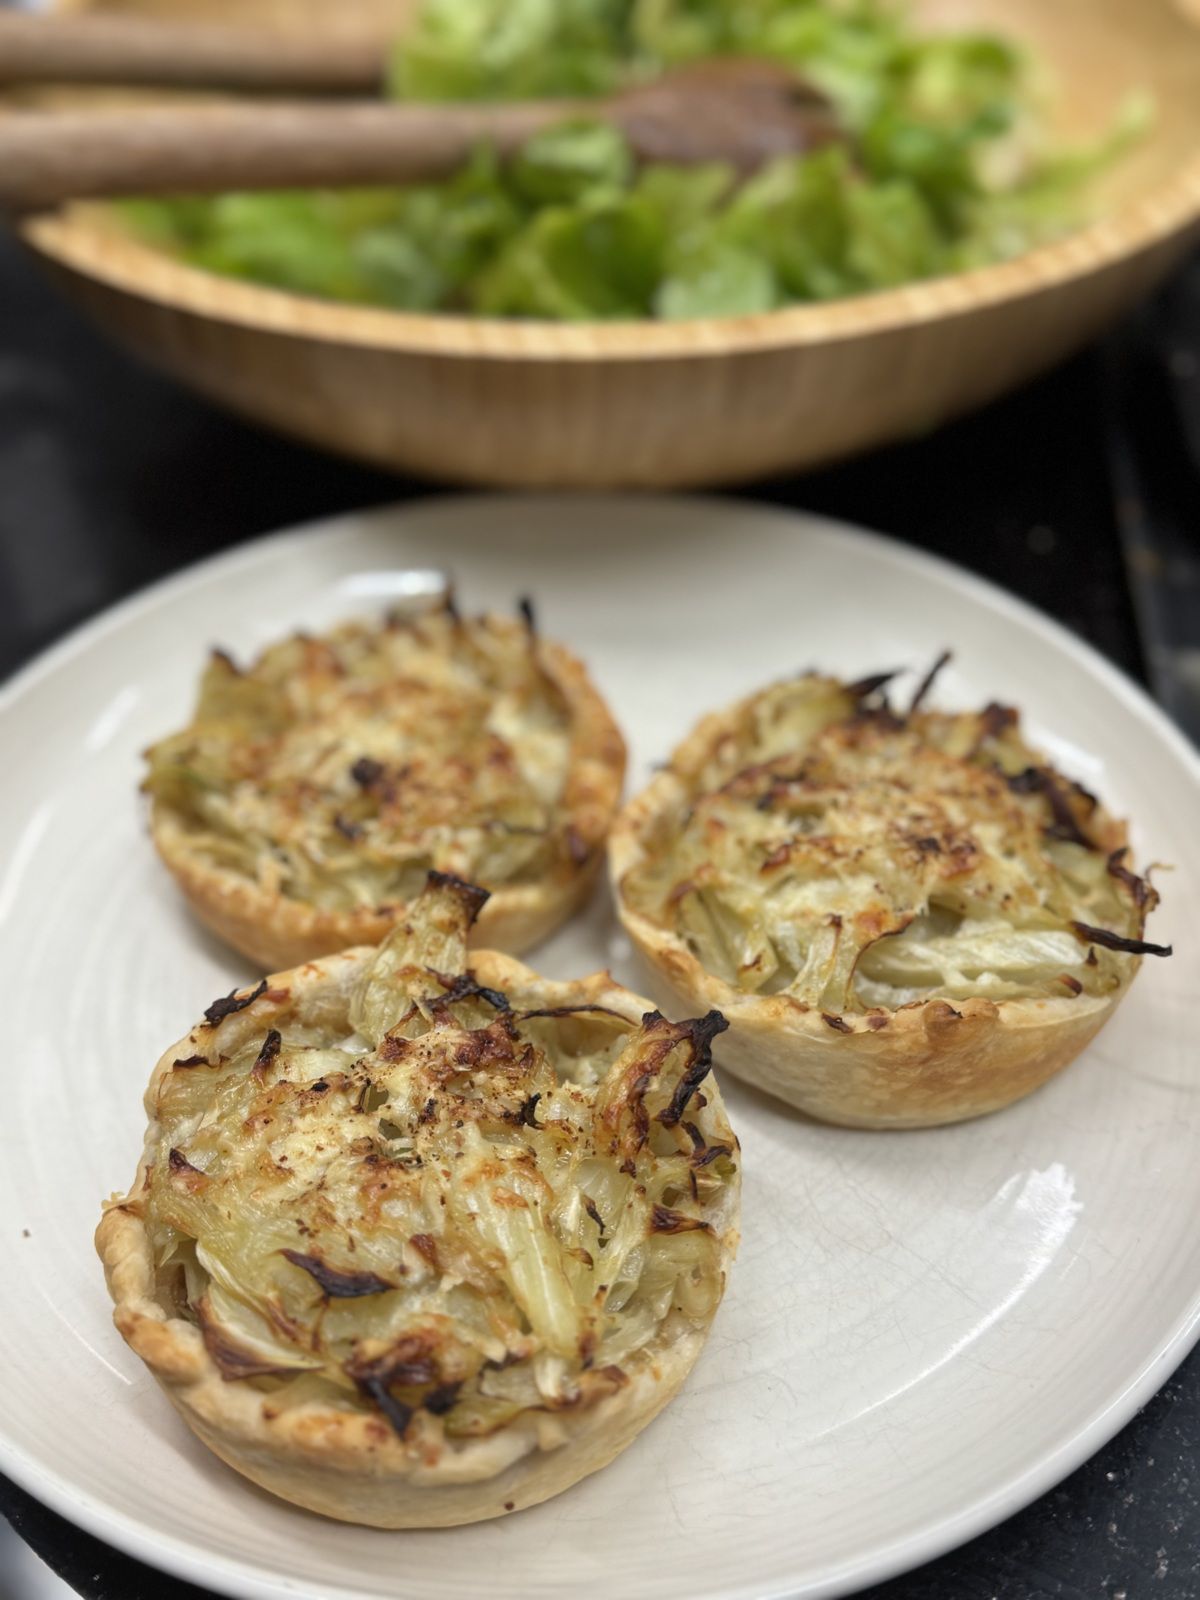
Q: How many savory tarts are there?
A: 3